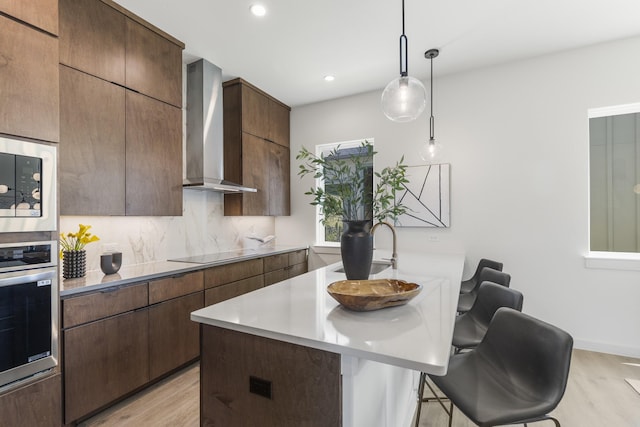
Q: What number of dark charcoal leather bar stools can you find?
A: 4